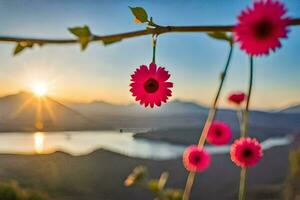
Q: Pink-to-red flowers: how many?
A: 6